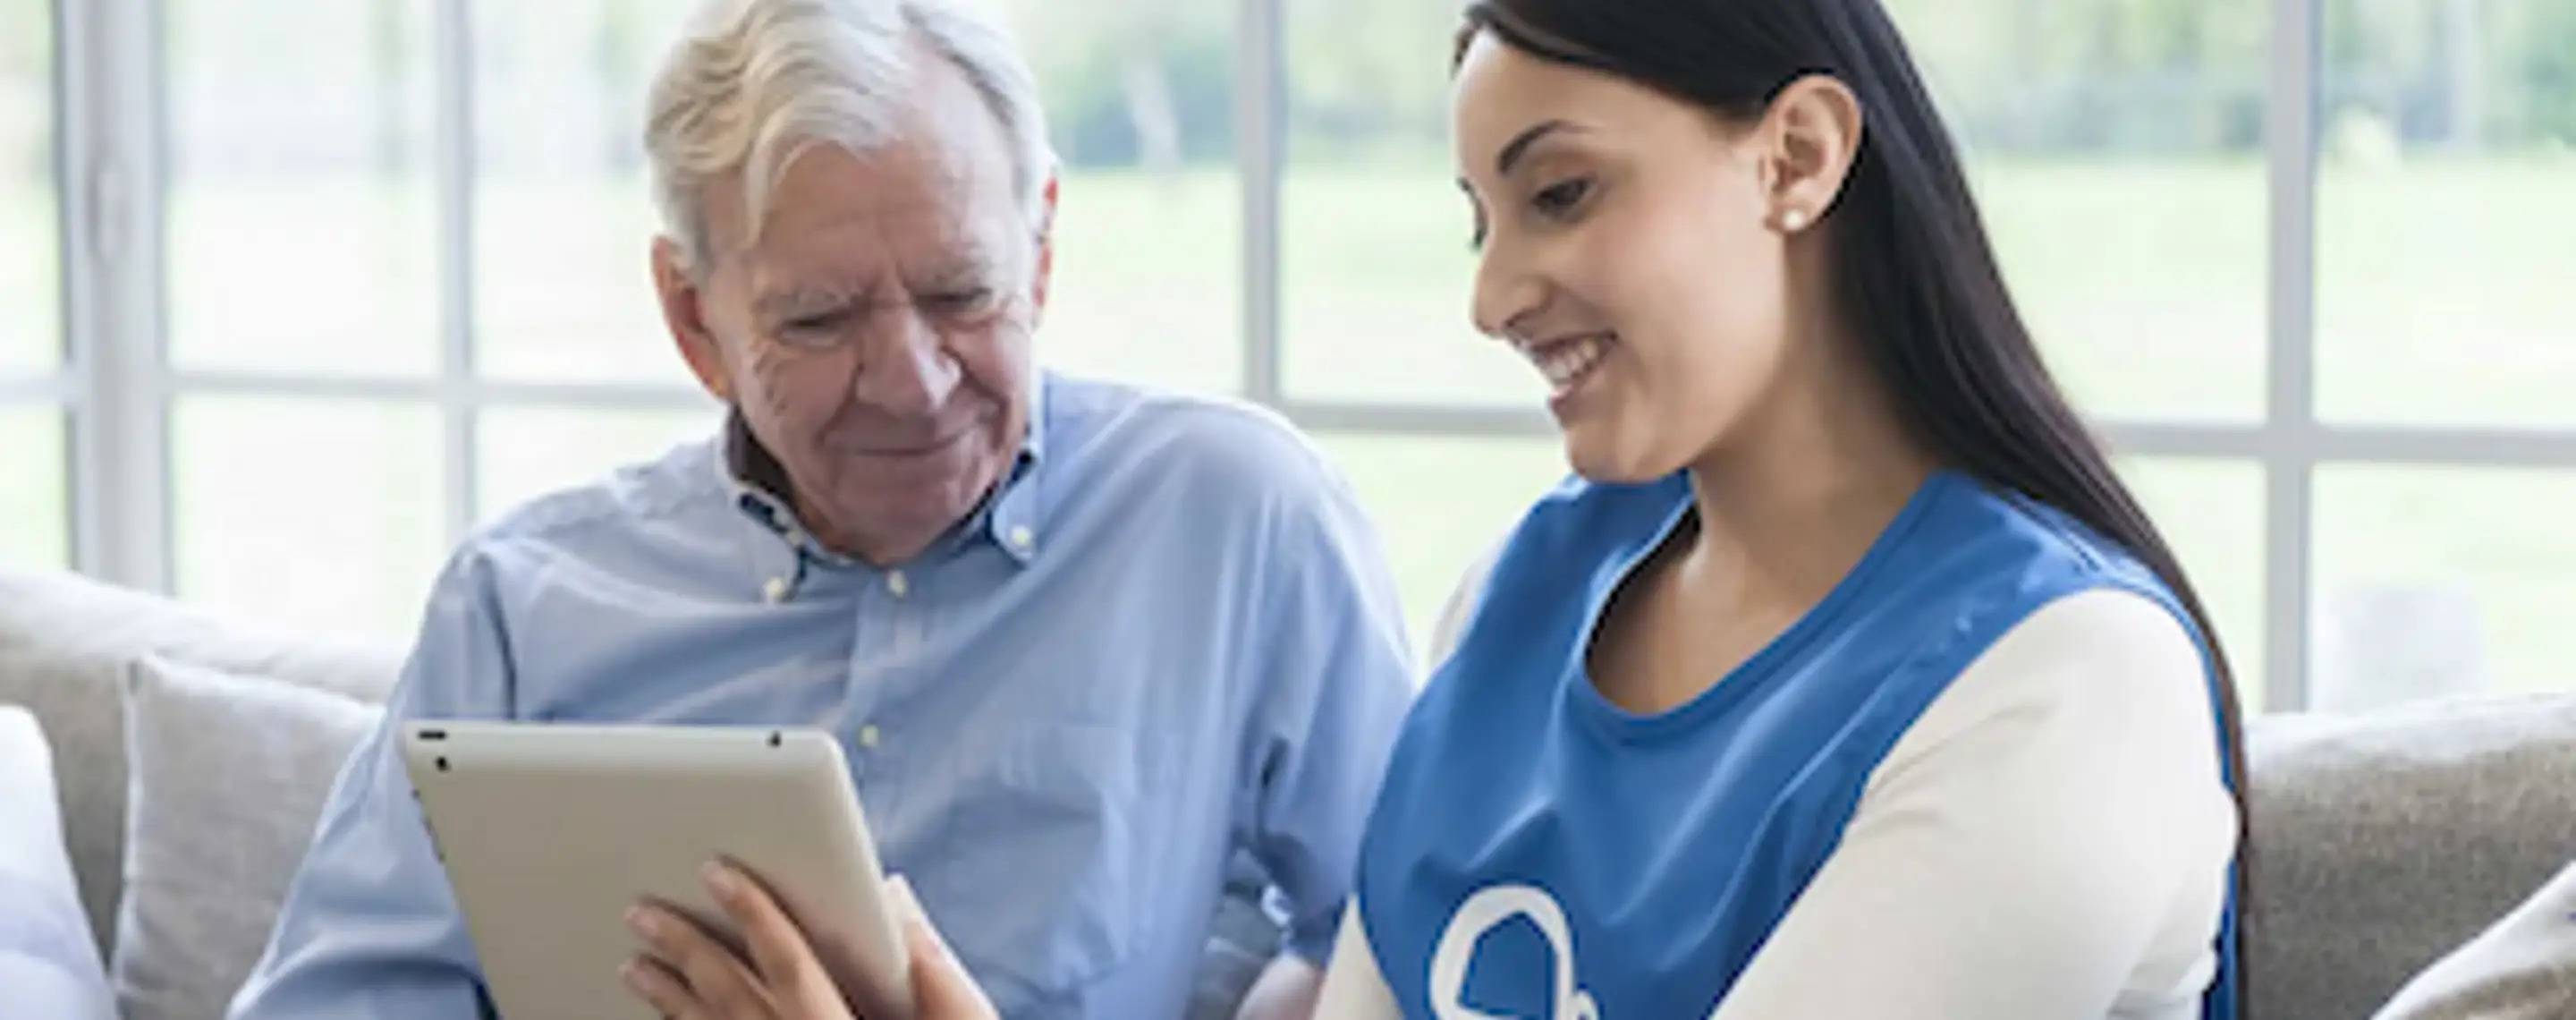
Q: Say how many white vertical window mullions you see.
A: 4